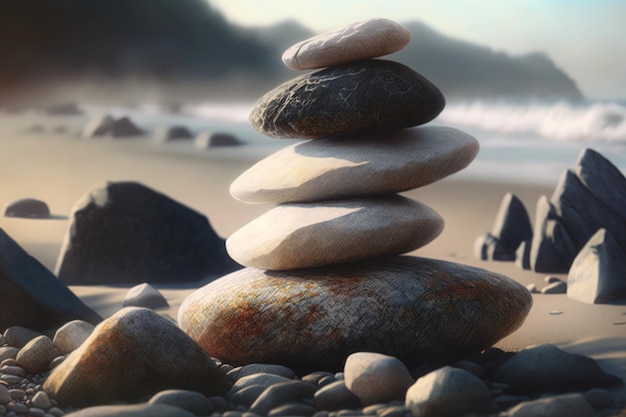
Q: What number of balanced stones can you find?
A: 5